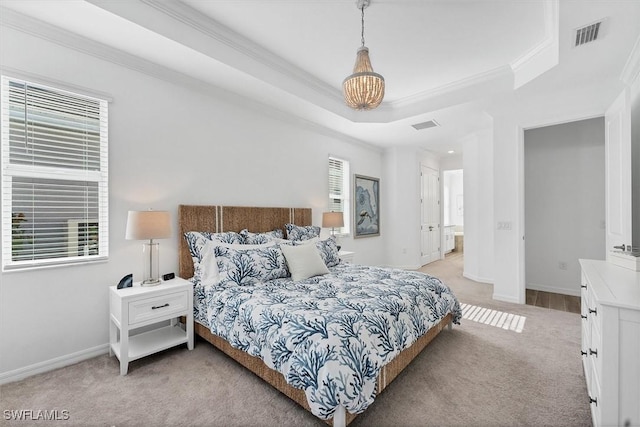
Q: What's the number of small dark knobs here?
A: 6